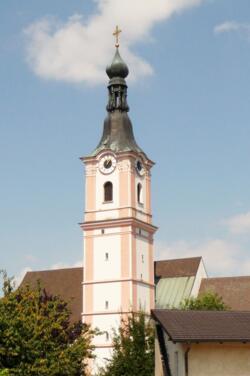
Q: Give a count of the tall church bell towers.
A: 1